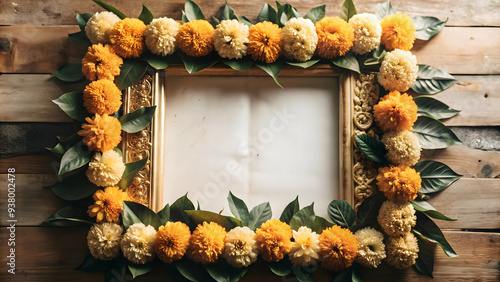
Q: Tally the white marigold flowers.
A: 15